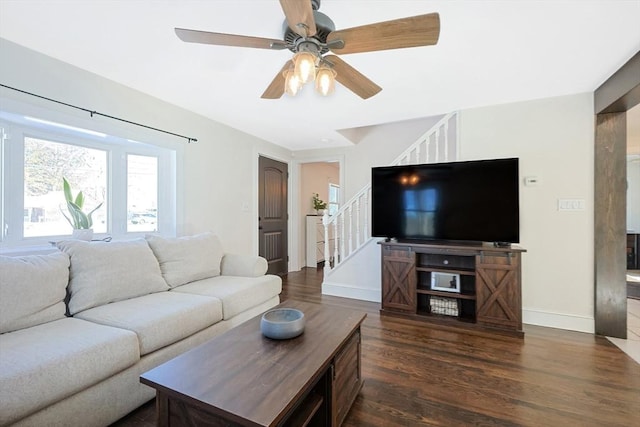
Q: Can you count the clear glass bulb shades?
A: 3